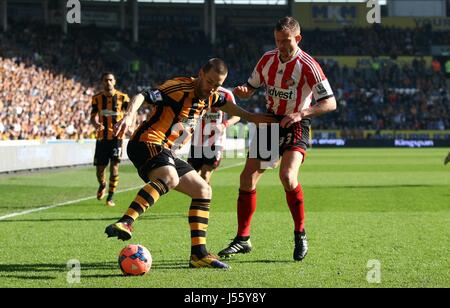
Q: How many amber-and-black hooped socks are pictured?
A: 4